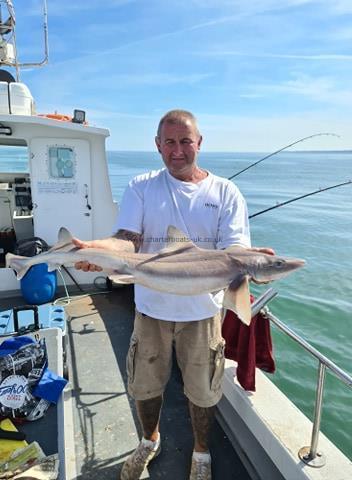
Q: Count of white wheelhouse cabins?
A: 1